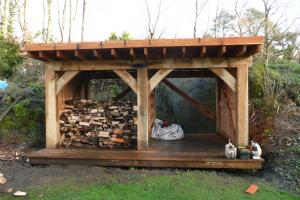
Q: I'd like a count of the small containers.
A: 3